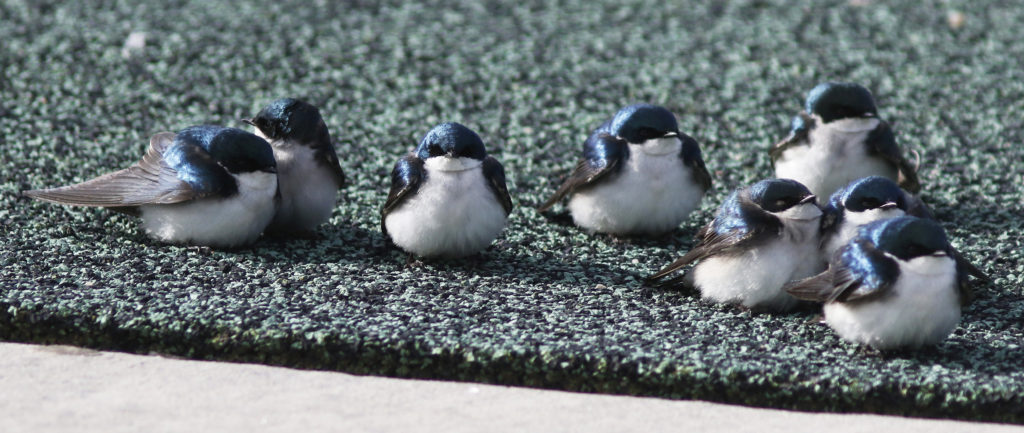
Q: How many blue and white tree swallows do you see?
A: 8